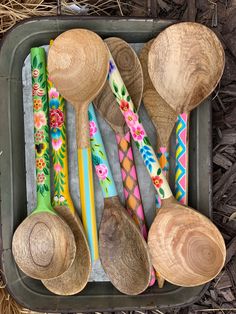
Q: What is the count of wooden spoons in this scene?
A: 8